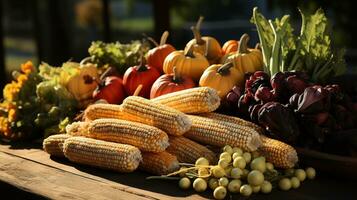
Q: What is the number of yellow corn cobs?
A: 11